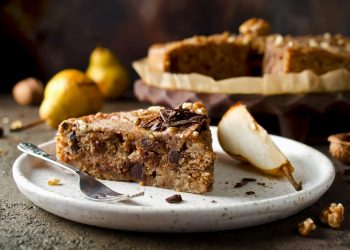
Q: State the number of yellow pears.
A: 2